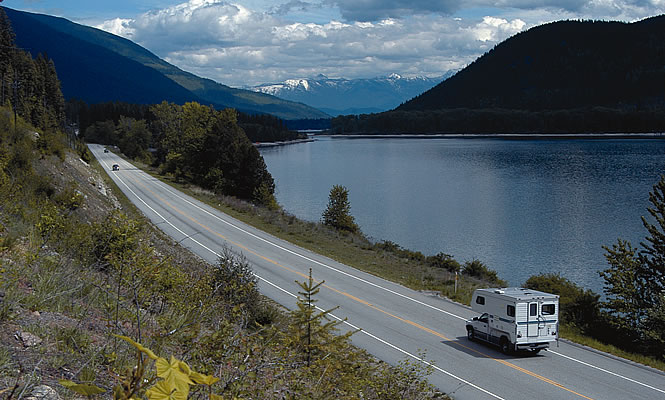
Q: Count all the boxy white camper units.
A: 1